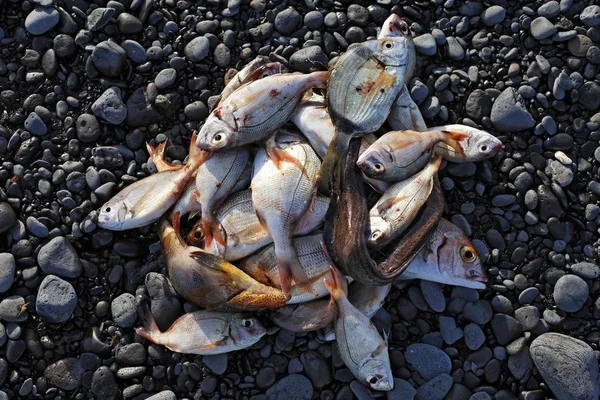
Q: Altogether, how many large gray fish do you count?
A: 1